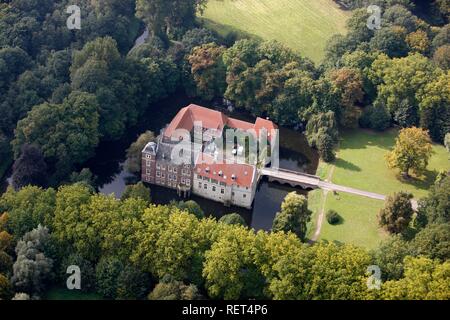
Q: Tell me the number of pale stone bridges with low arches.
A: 1